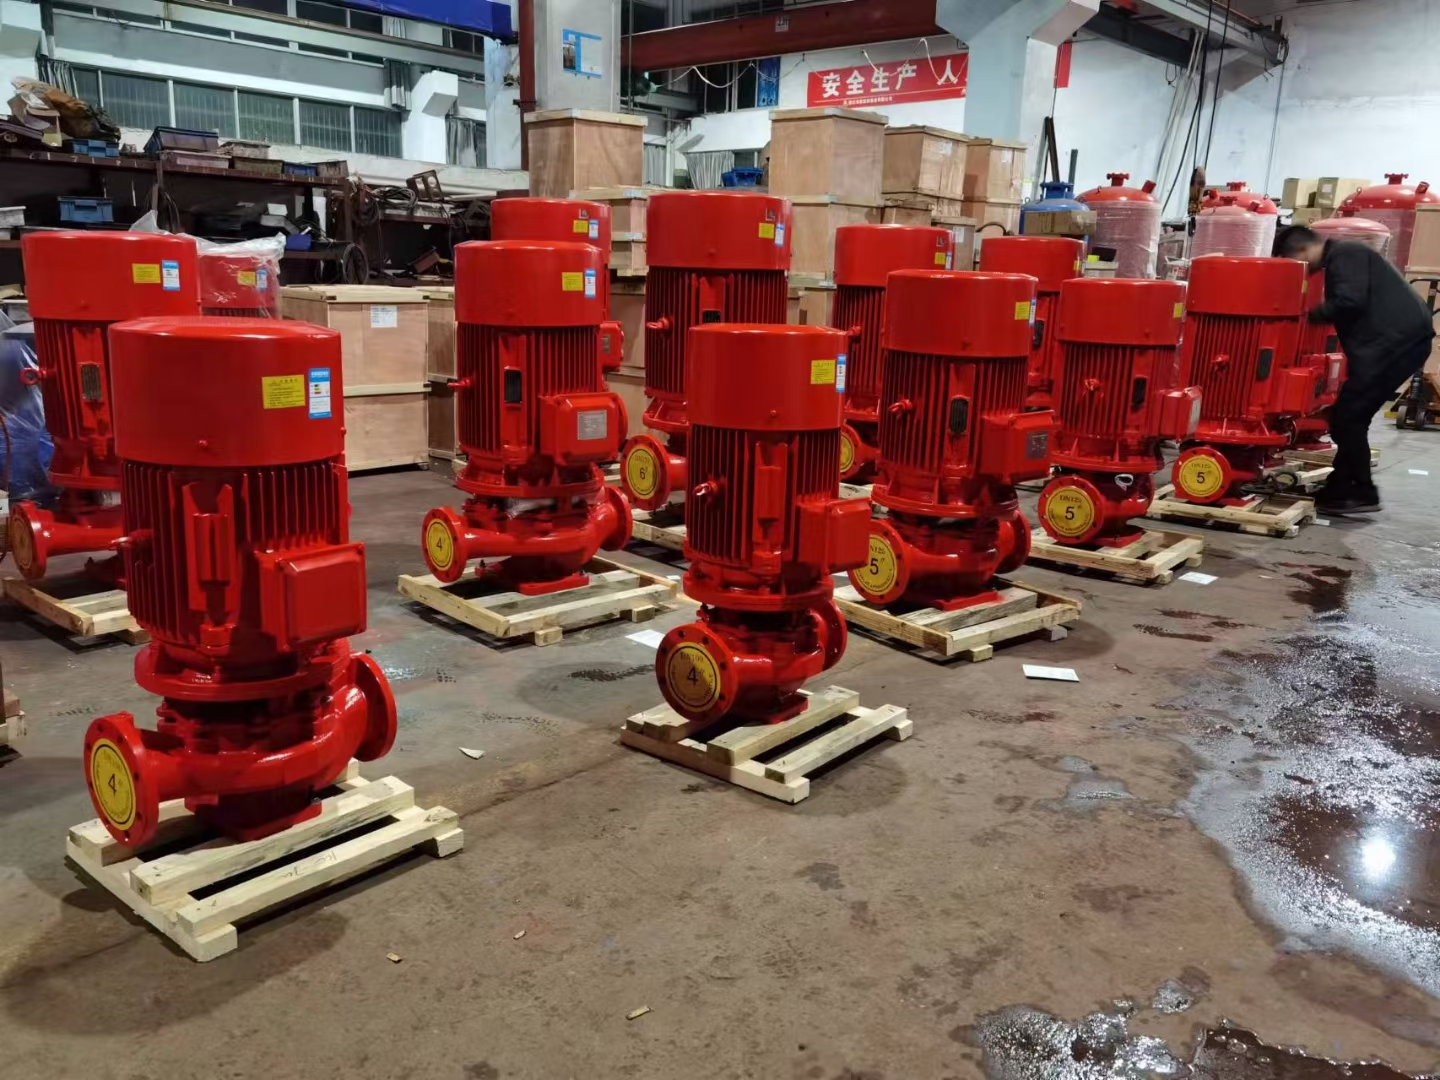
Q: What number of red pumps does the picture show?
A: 13